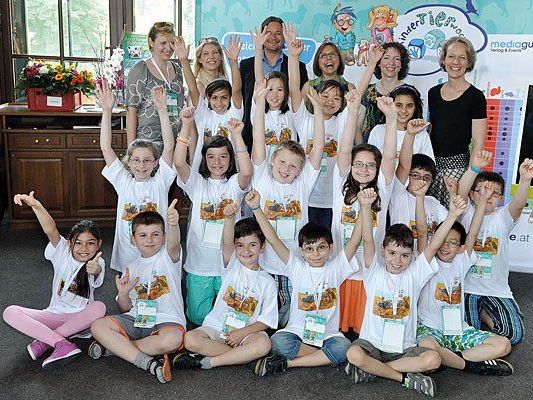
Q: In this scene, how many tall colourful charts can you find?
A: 1